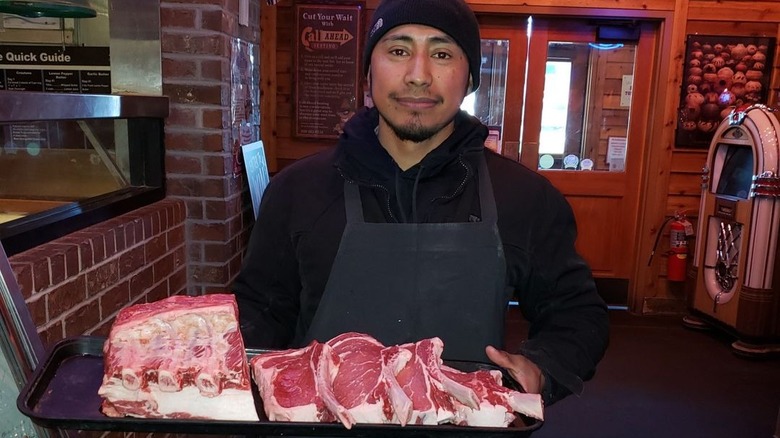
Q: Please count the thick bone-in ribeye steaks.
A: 4